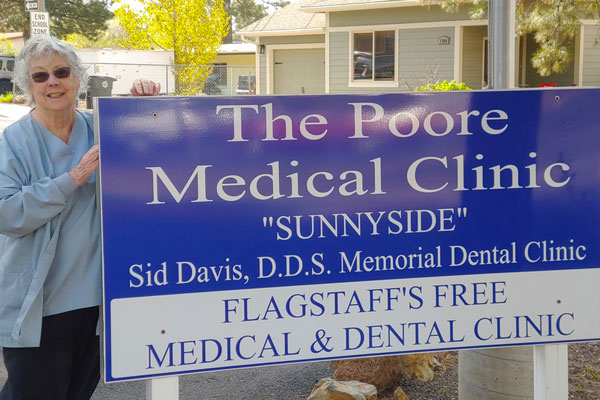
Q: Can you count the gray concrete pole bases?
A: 1